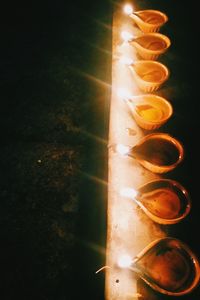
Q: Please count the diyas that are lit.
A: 7